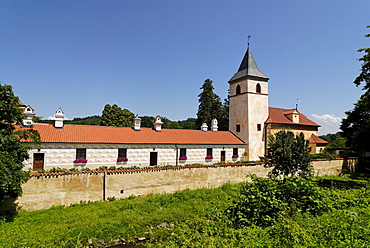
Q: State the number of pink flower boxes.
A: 5